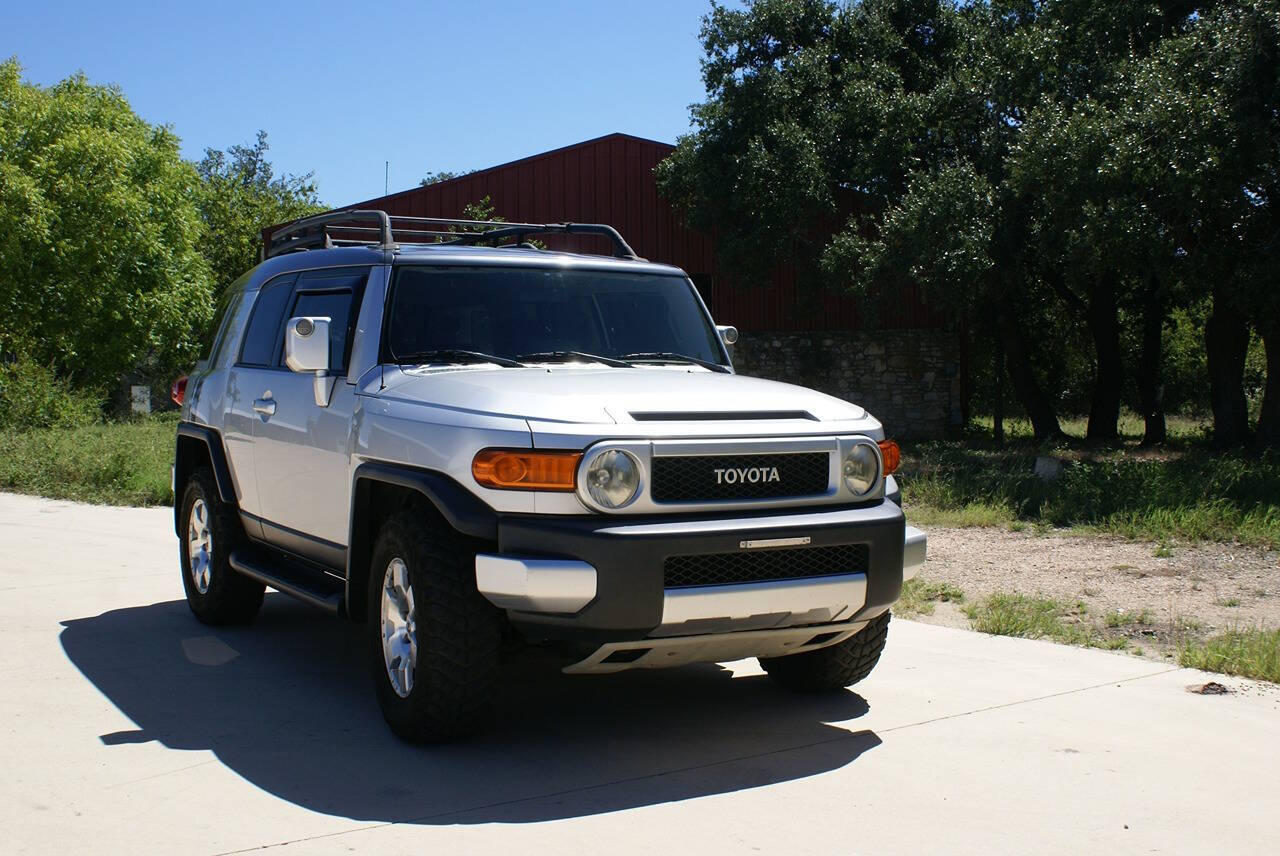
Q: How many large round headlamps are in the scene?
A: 2